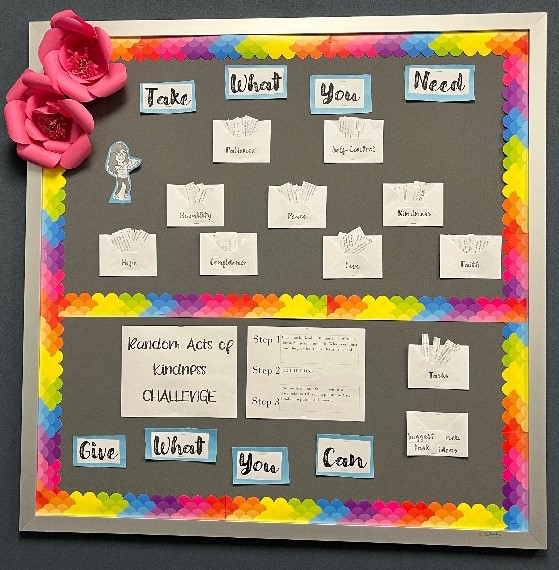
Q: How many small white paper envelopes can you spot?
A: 11